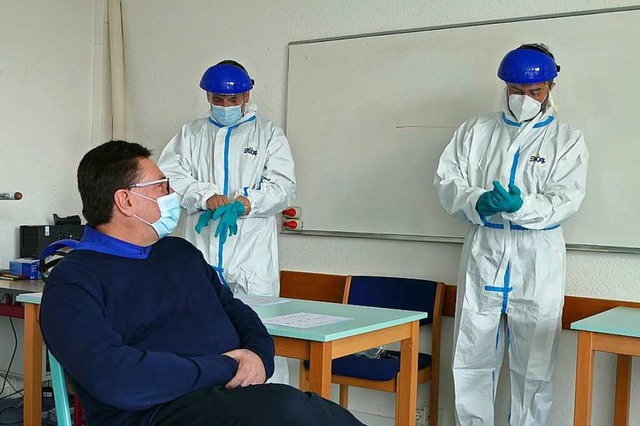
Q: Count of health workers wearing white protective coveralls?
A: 2